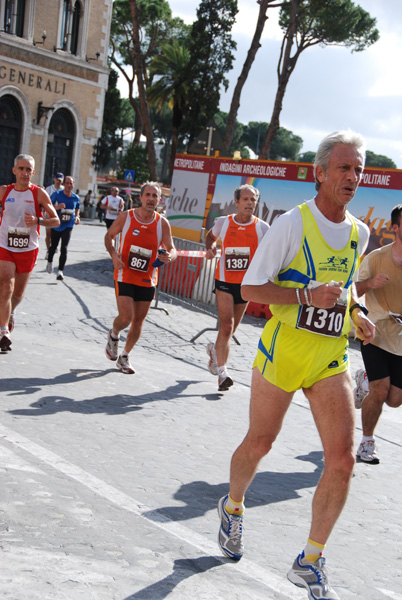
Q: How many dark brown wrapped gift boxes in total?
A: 0